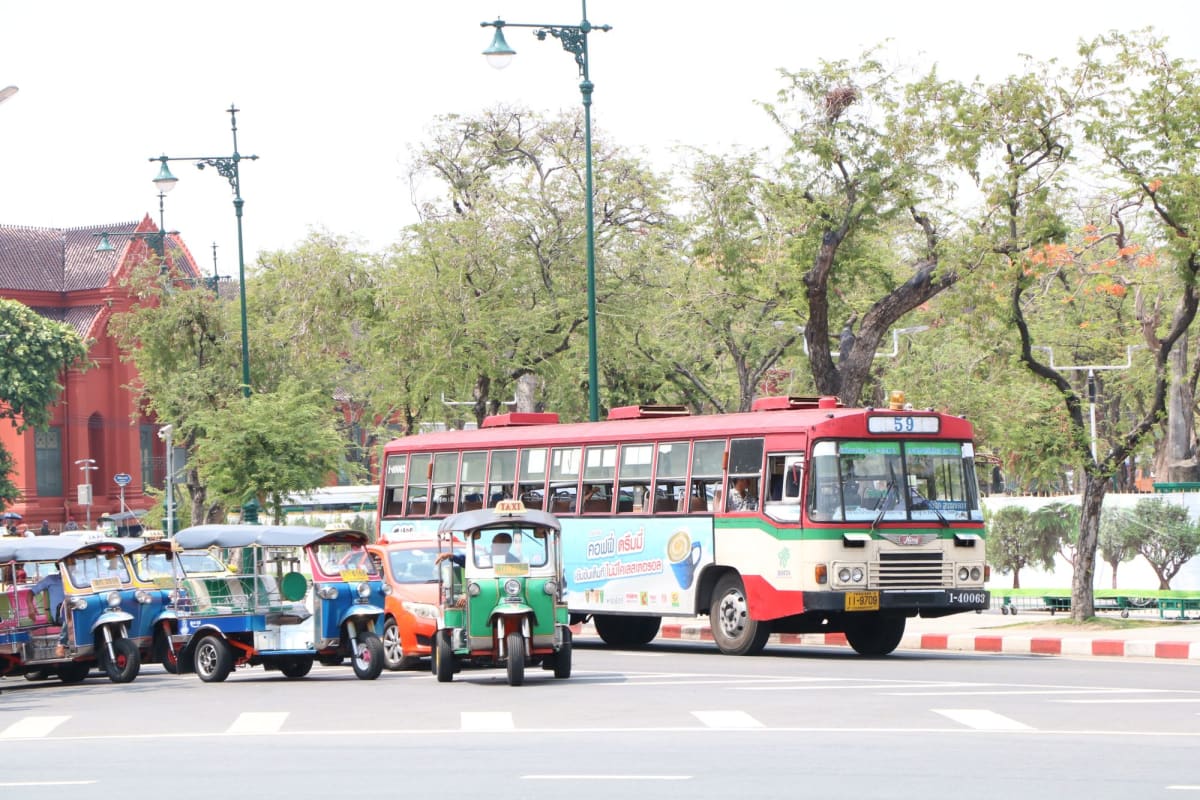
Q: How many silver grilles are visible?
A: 1